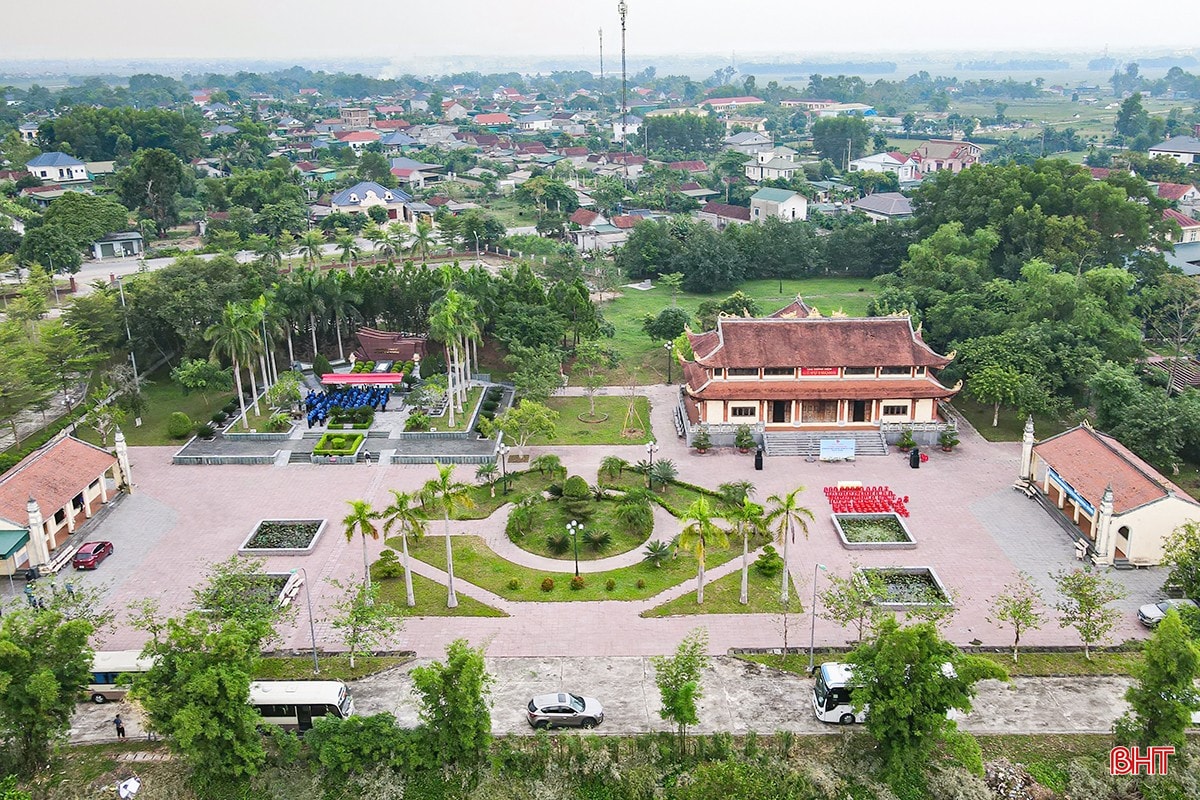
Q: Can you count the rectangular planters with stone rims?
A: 4